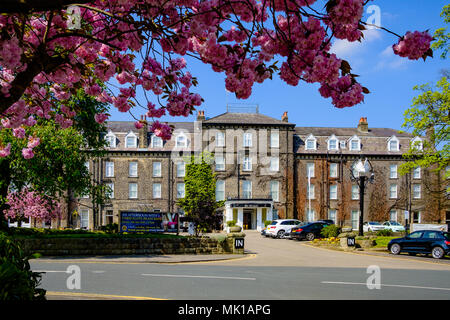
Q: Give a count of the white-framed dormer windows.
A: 9